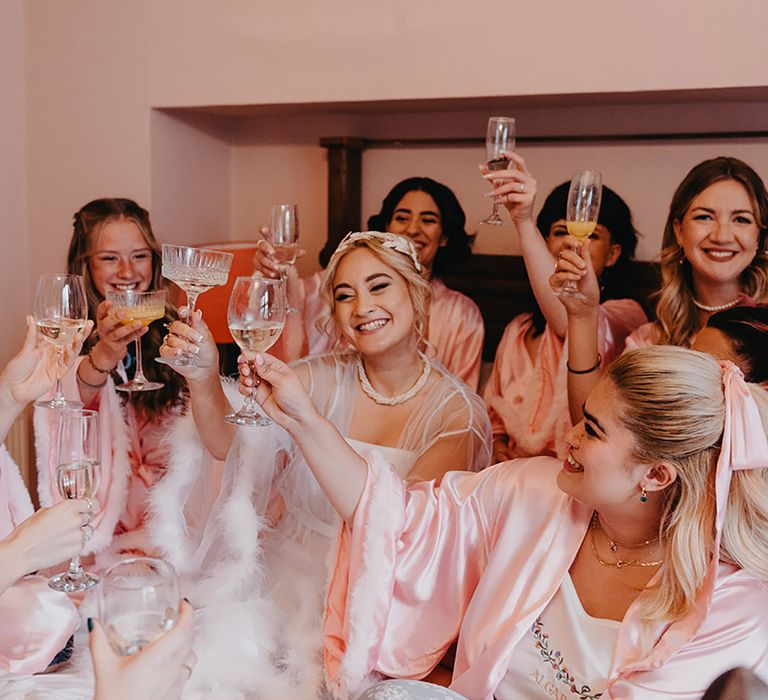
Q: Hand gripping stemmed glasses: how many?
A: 9